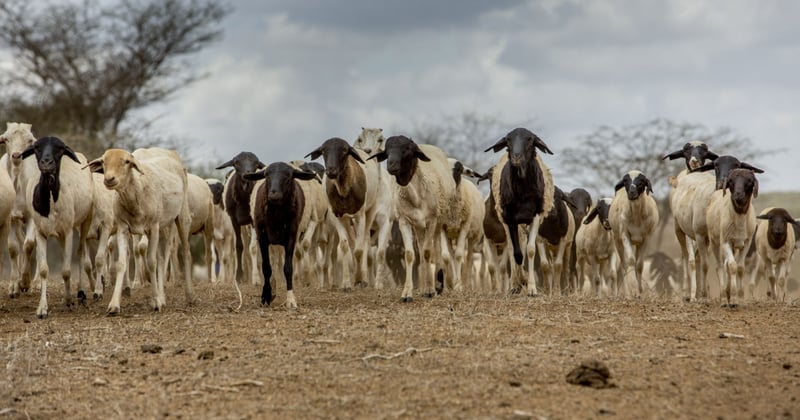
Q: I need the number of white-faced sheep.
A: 3